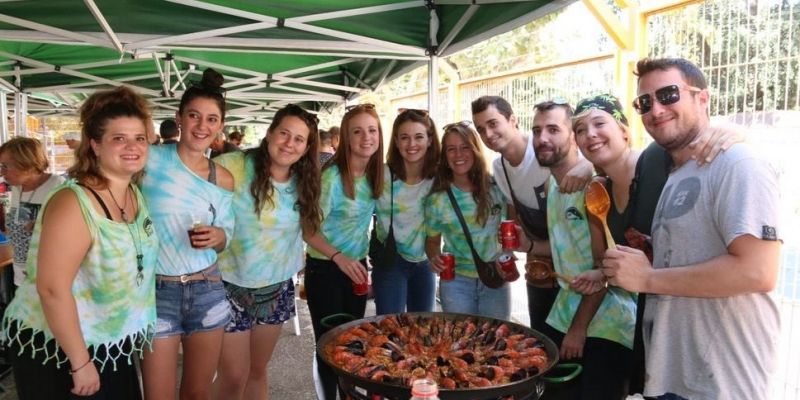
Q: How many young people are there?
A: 10